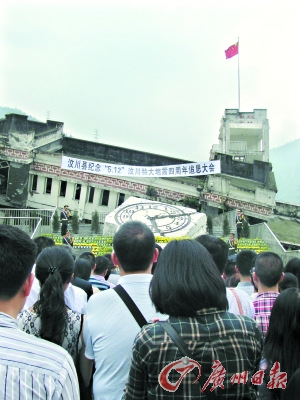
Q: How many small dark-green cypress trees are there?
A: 6